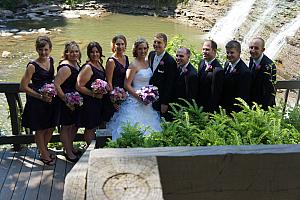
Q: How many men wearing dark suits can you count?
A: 5